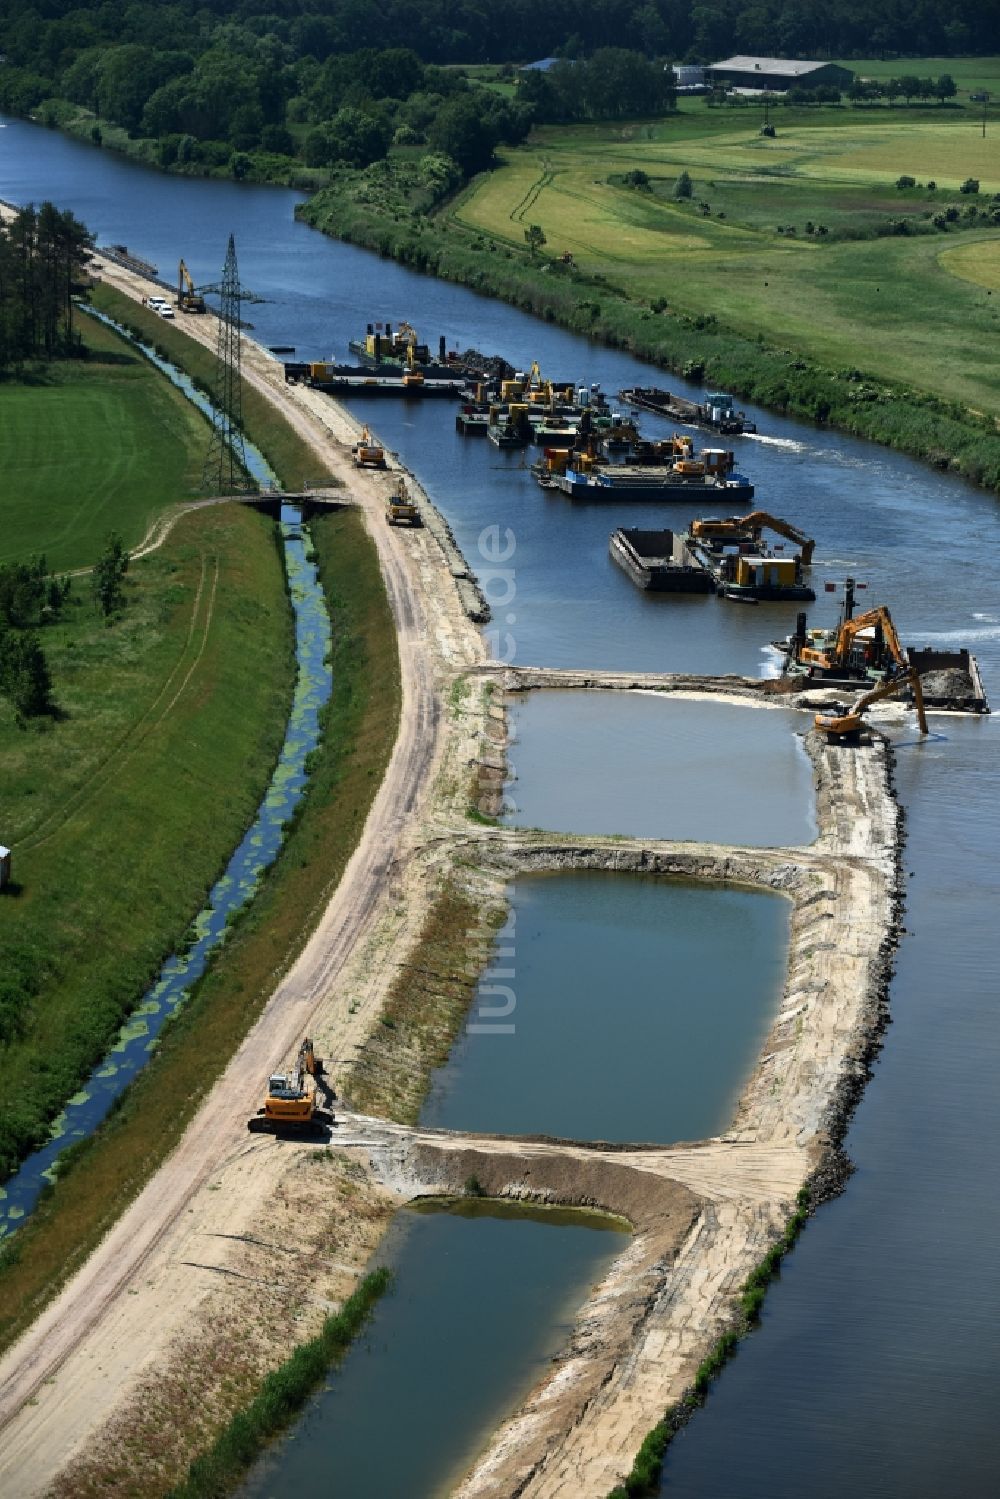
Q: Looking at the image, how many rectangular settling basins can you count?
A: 3